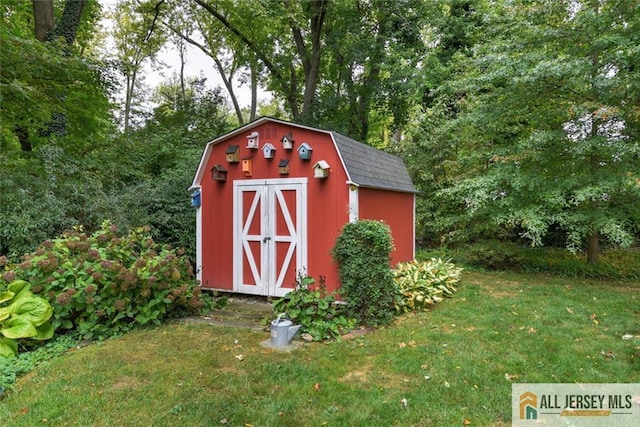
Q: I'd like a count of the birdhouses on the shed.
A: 10